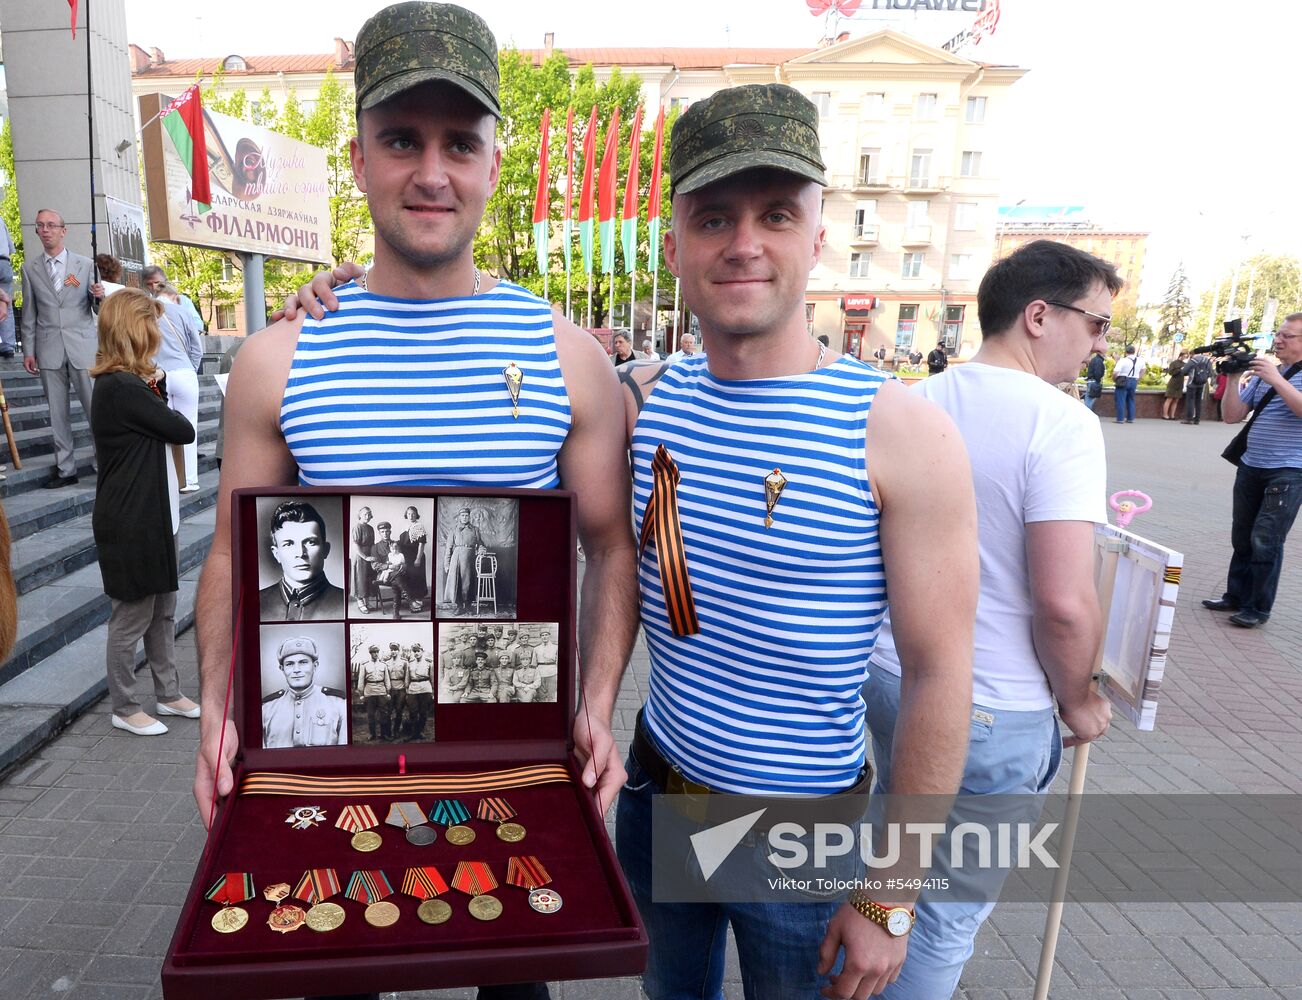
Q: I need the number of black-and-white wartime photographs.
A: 6